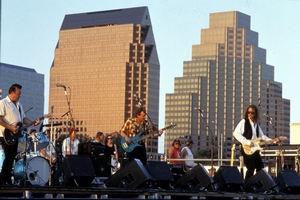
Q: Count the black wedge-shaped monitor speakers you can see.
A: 7